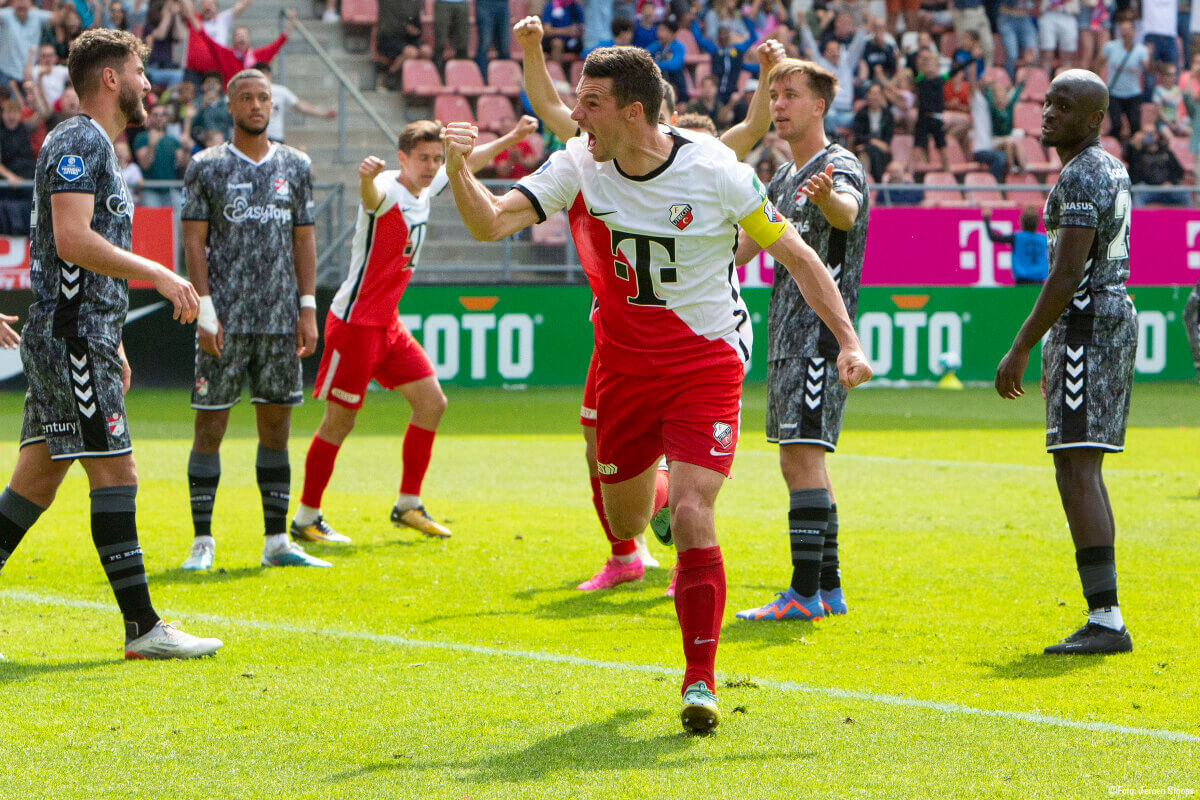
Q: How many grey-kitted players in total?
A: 4